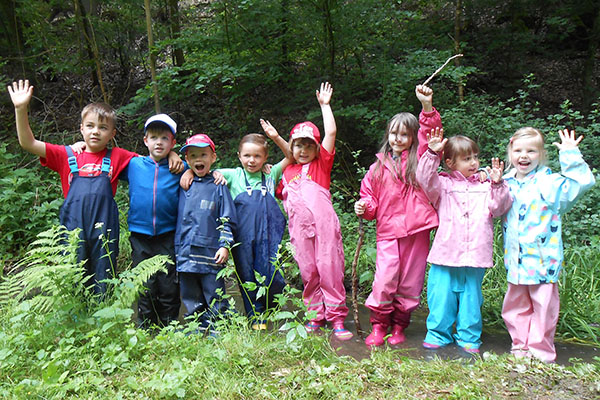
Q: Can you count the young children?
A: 8